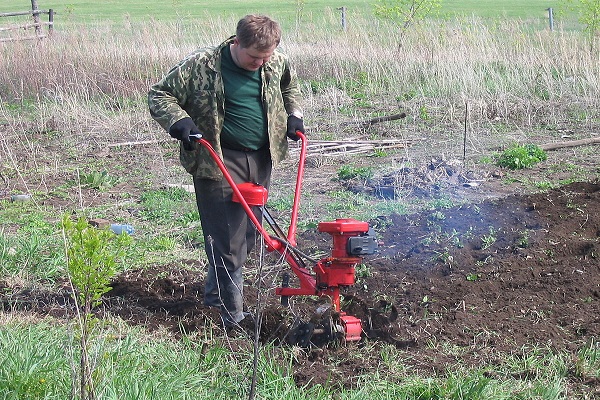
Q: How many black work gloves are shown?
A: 2